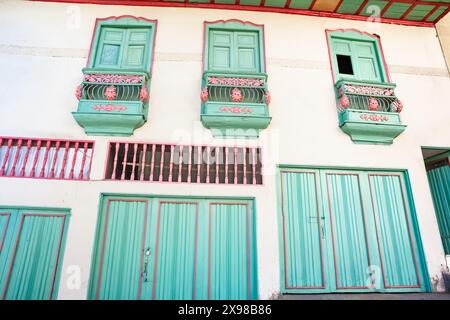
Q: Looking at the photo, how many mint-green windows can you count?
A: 3